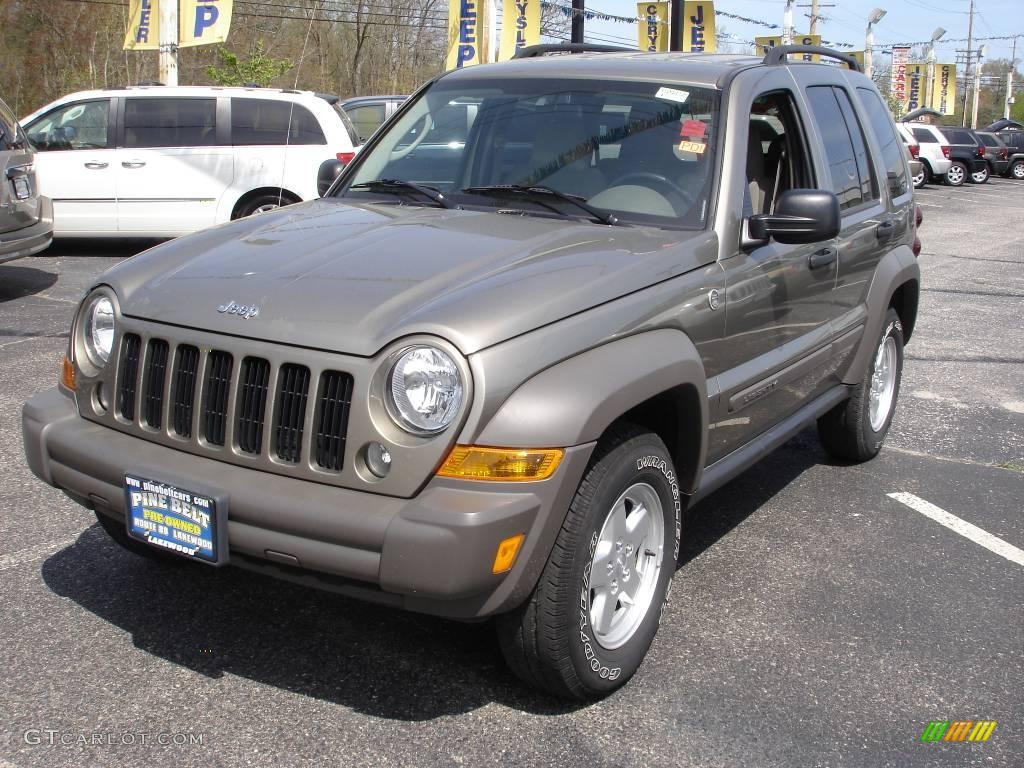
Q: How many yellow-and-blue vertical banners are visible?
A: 11